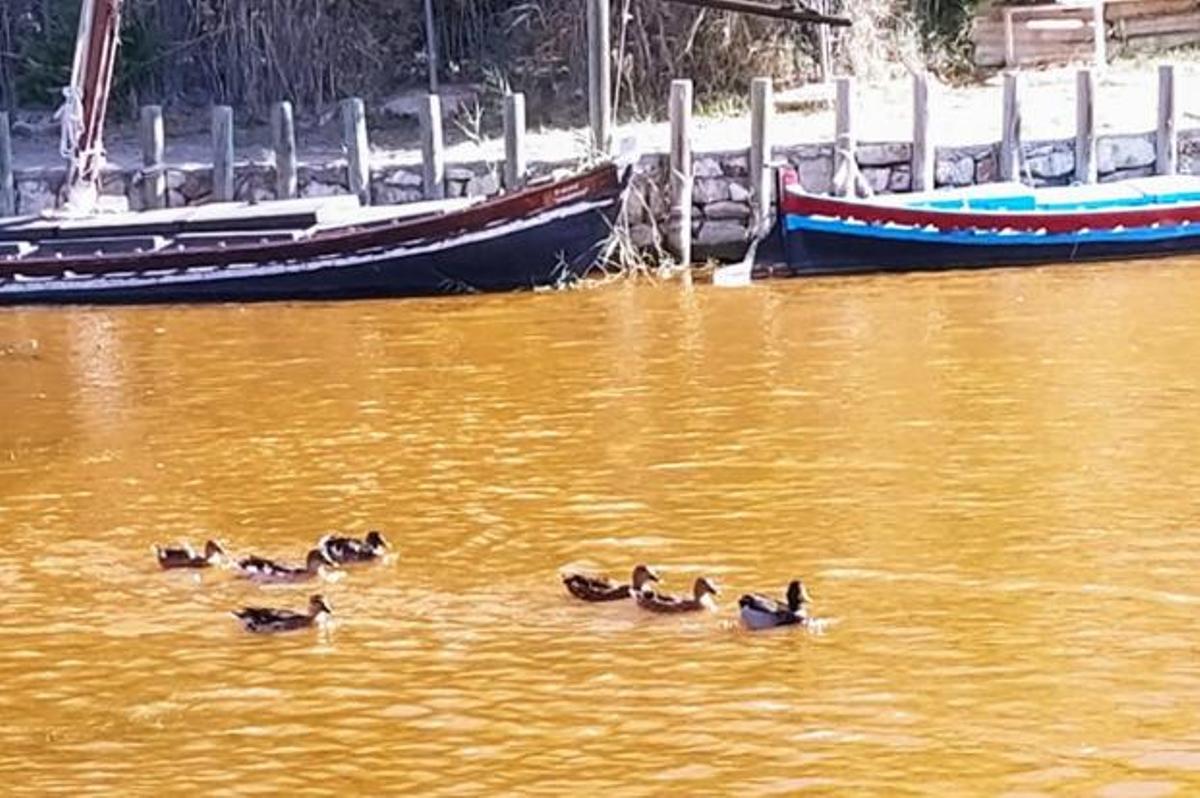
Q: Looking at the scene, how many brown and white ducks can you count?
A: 6